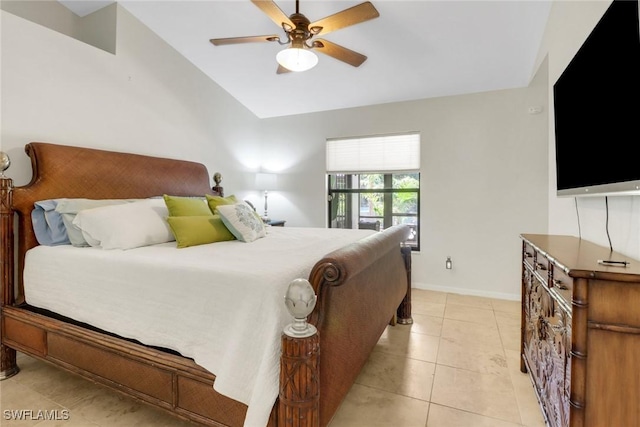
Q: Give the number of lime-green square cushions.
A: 2